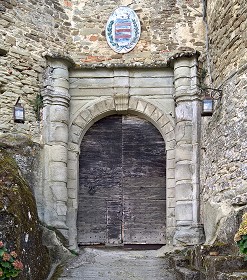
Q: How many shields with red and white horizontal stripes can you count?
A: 1